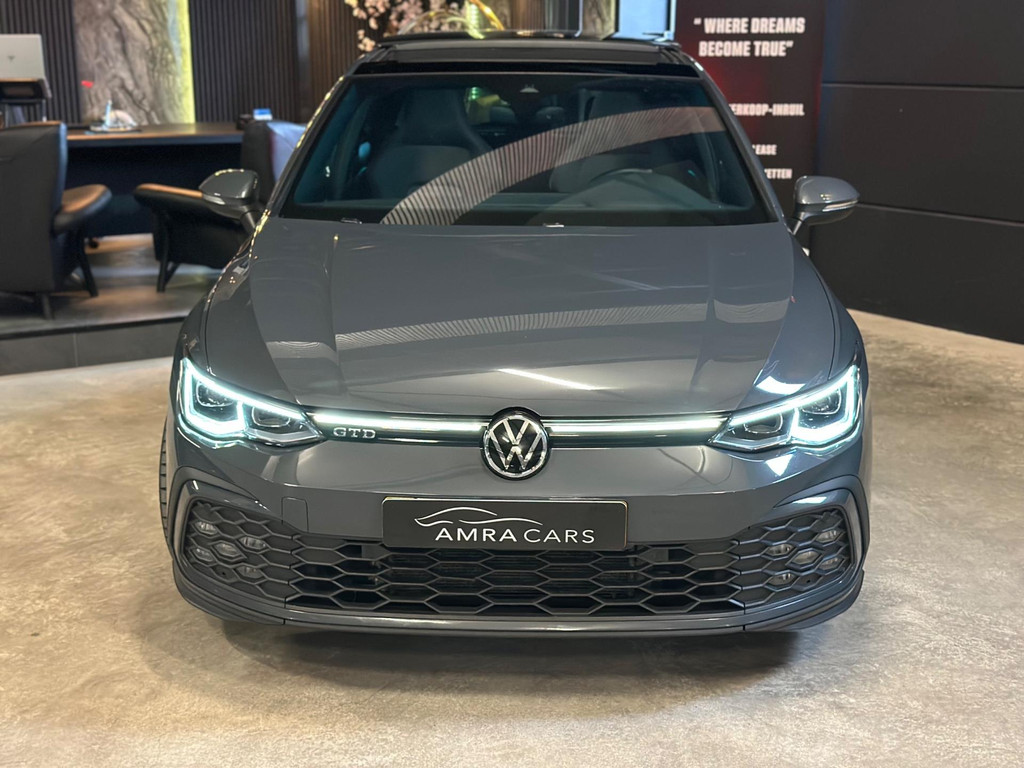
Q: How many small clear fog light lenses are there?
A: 10